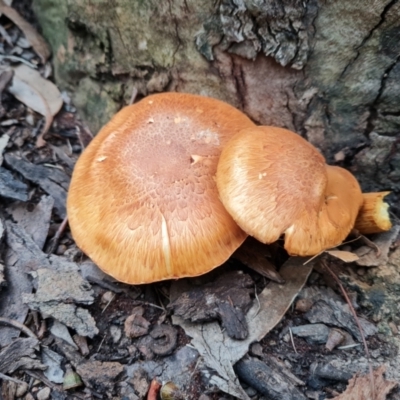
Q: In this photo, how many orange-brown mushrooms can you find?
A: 3